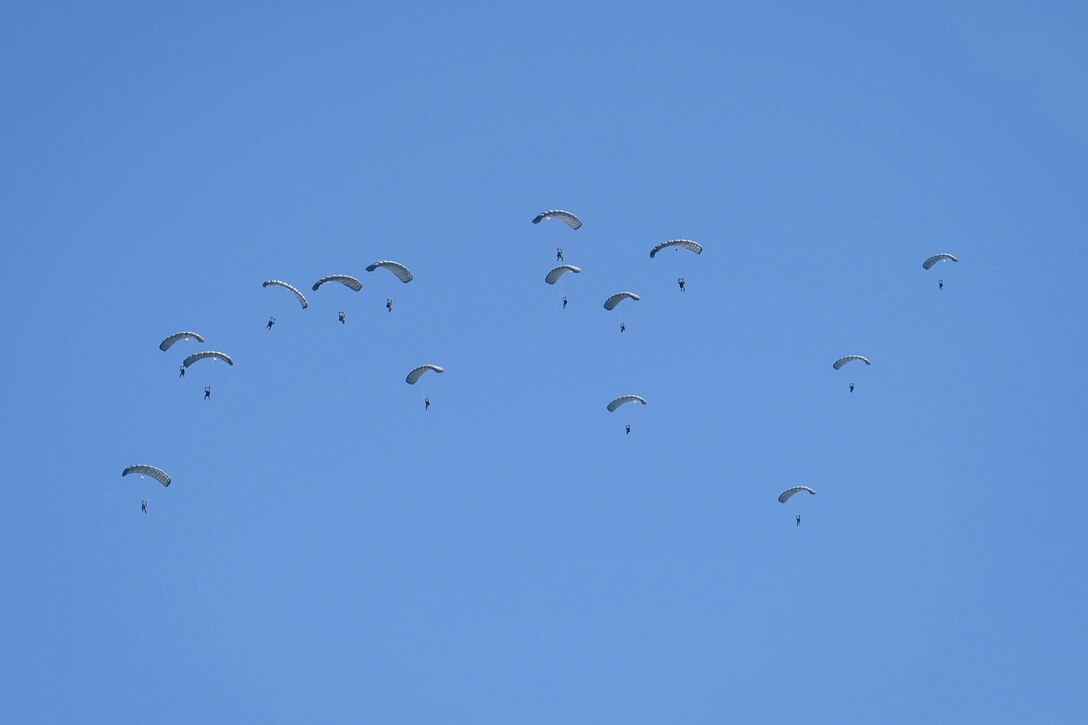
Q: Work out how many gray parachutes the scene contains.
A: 15